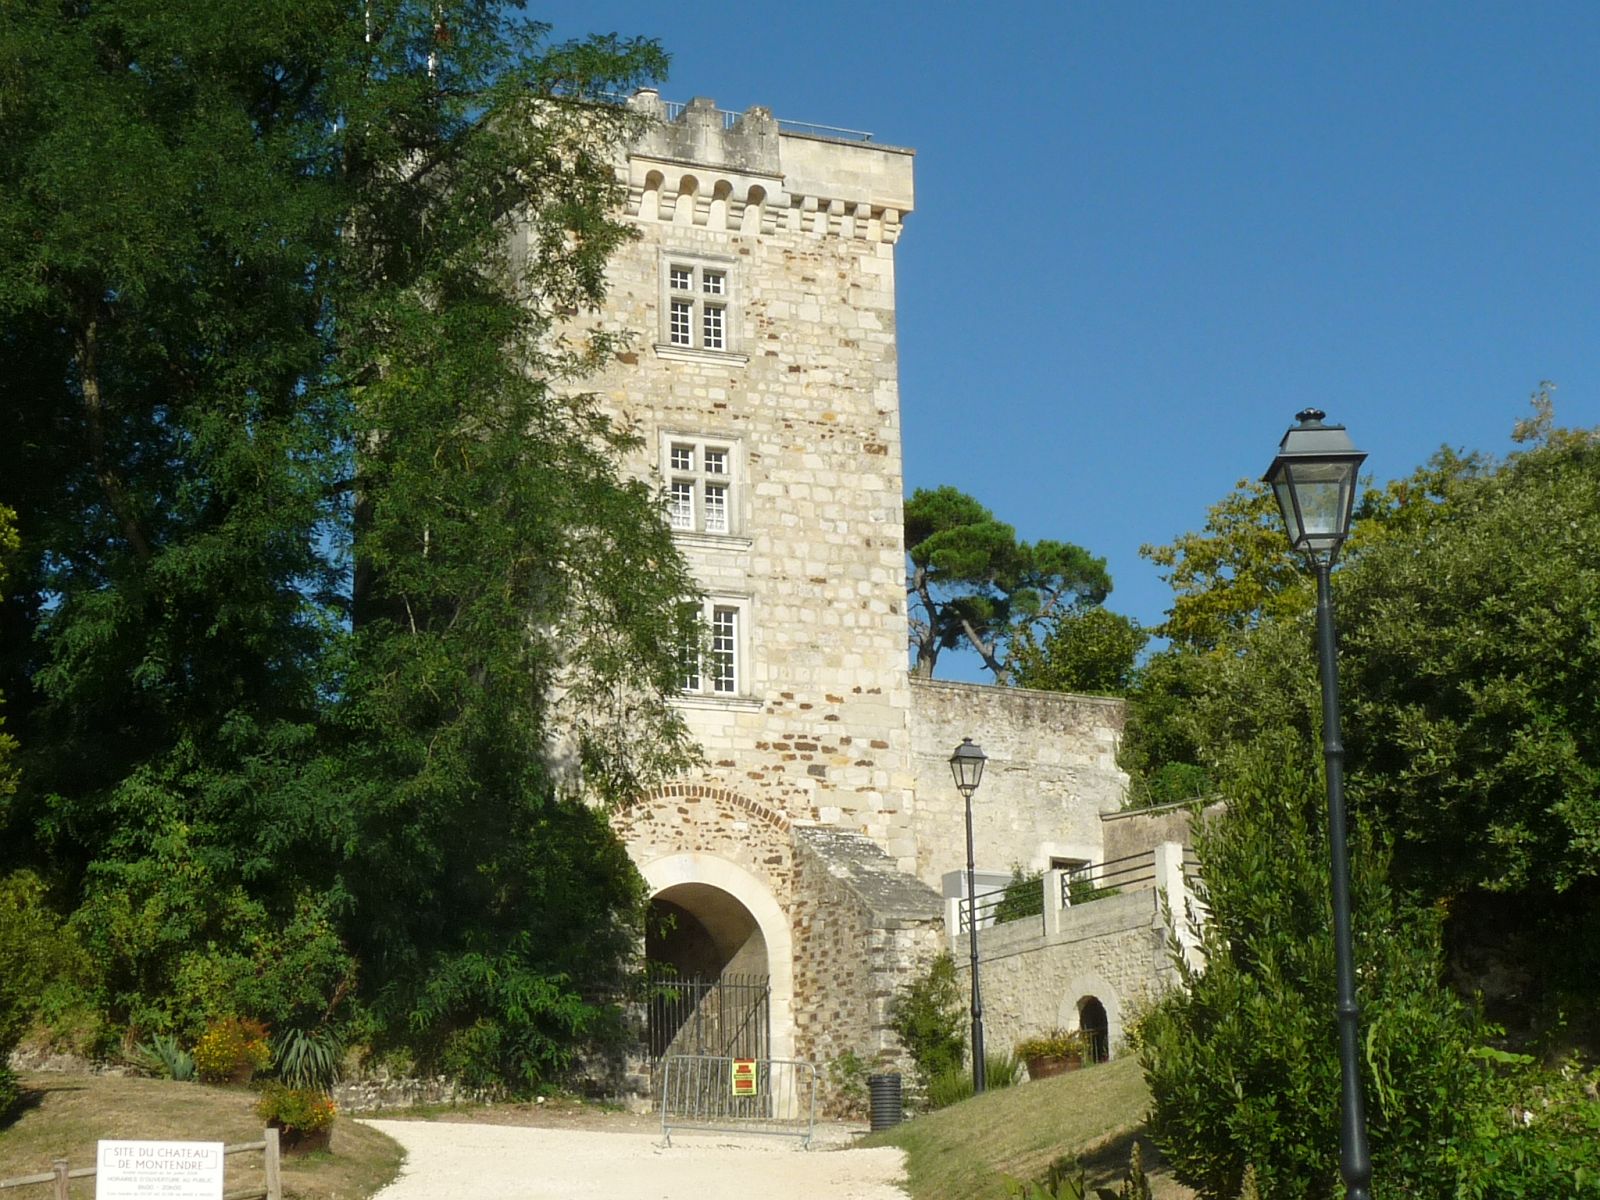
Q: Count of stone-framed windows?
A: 3